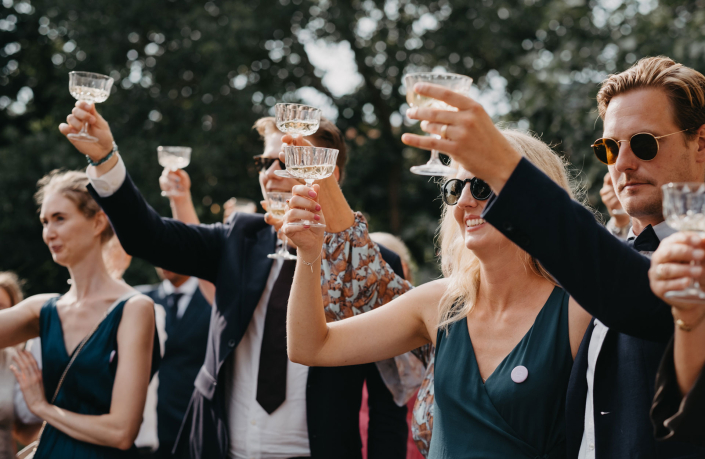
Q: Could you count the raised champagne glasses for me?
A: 7